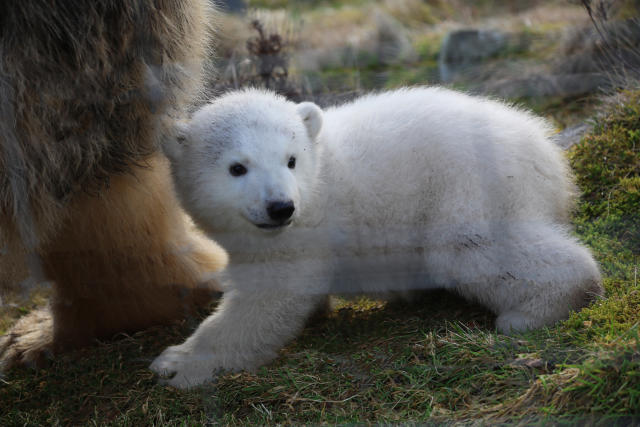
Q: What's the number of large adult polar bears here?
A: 1